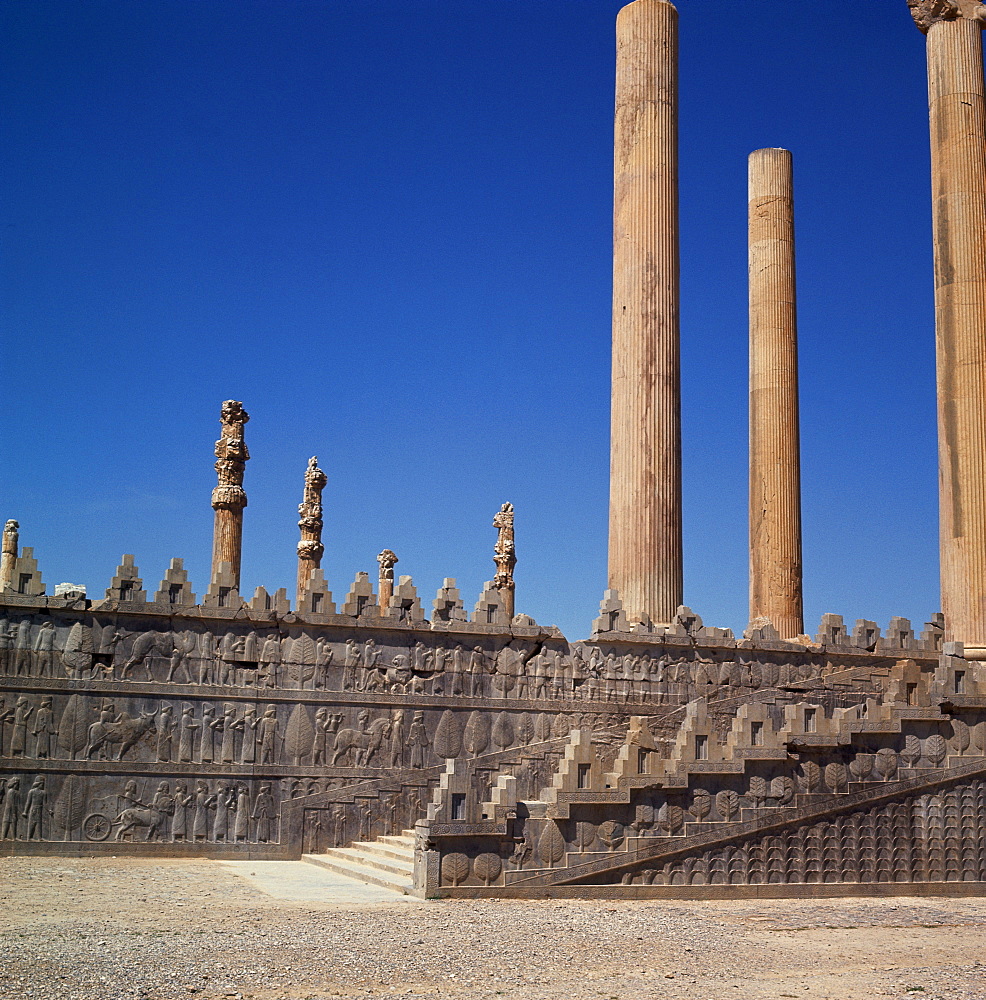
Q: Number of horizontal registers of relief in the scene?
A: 3